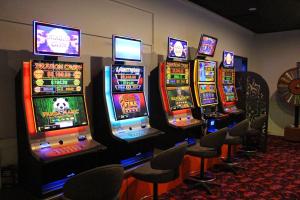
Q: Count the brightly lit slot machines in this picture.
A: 5